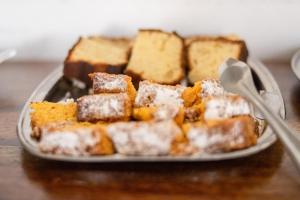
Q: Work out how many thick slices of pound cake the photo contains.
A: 3